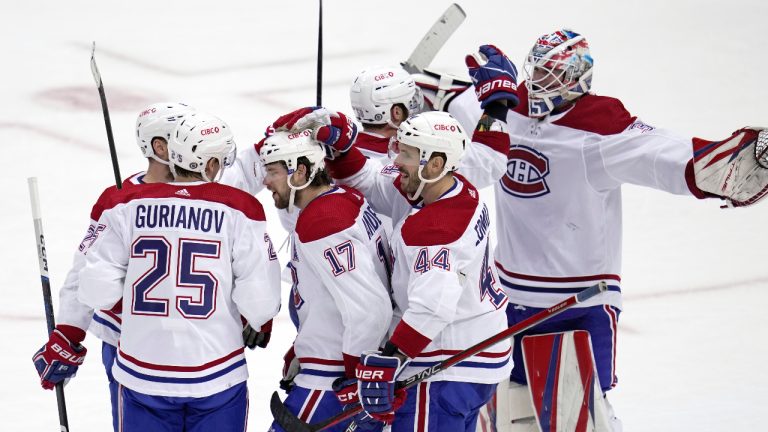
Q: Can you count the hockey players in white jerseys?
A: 6